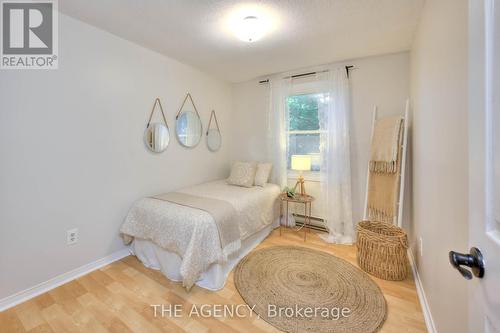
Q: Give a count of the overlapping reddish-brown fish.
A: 0